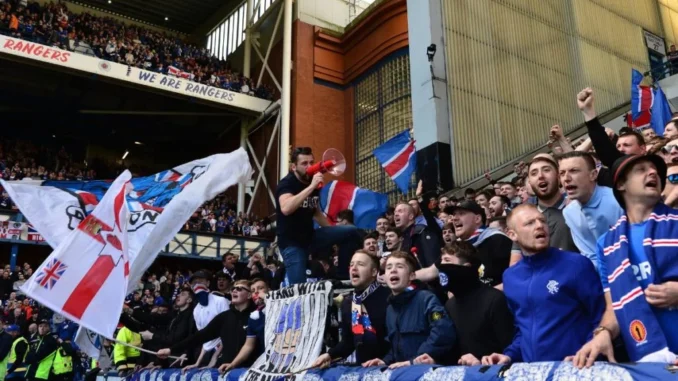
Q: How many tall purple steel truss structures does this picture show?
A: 0